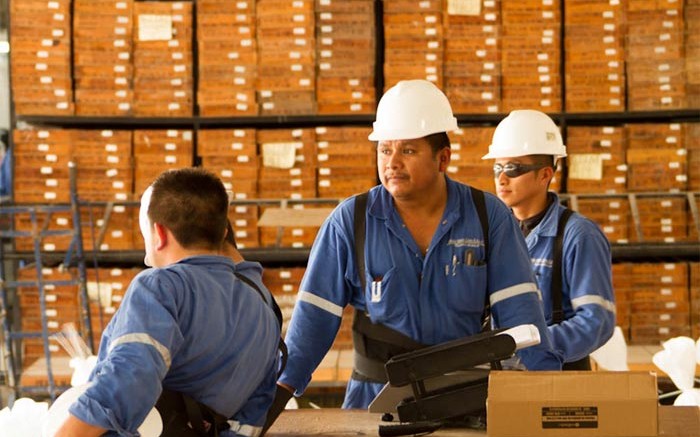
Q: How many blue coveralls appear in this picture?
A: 3